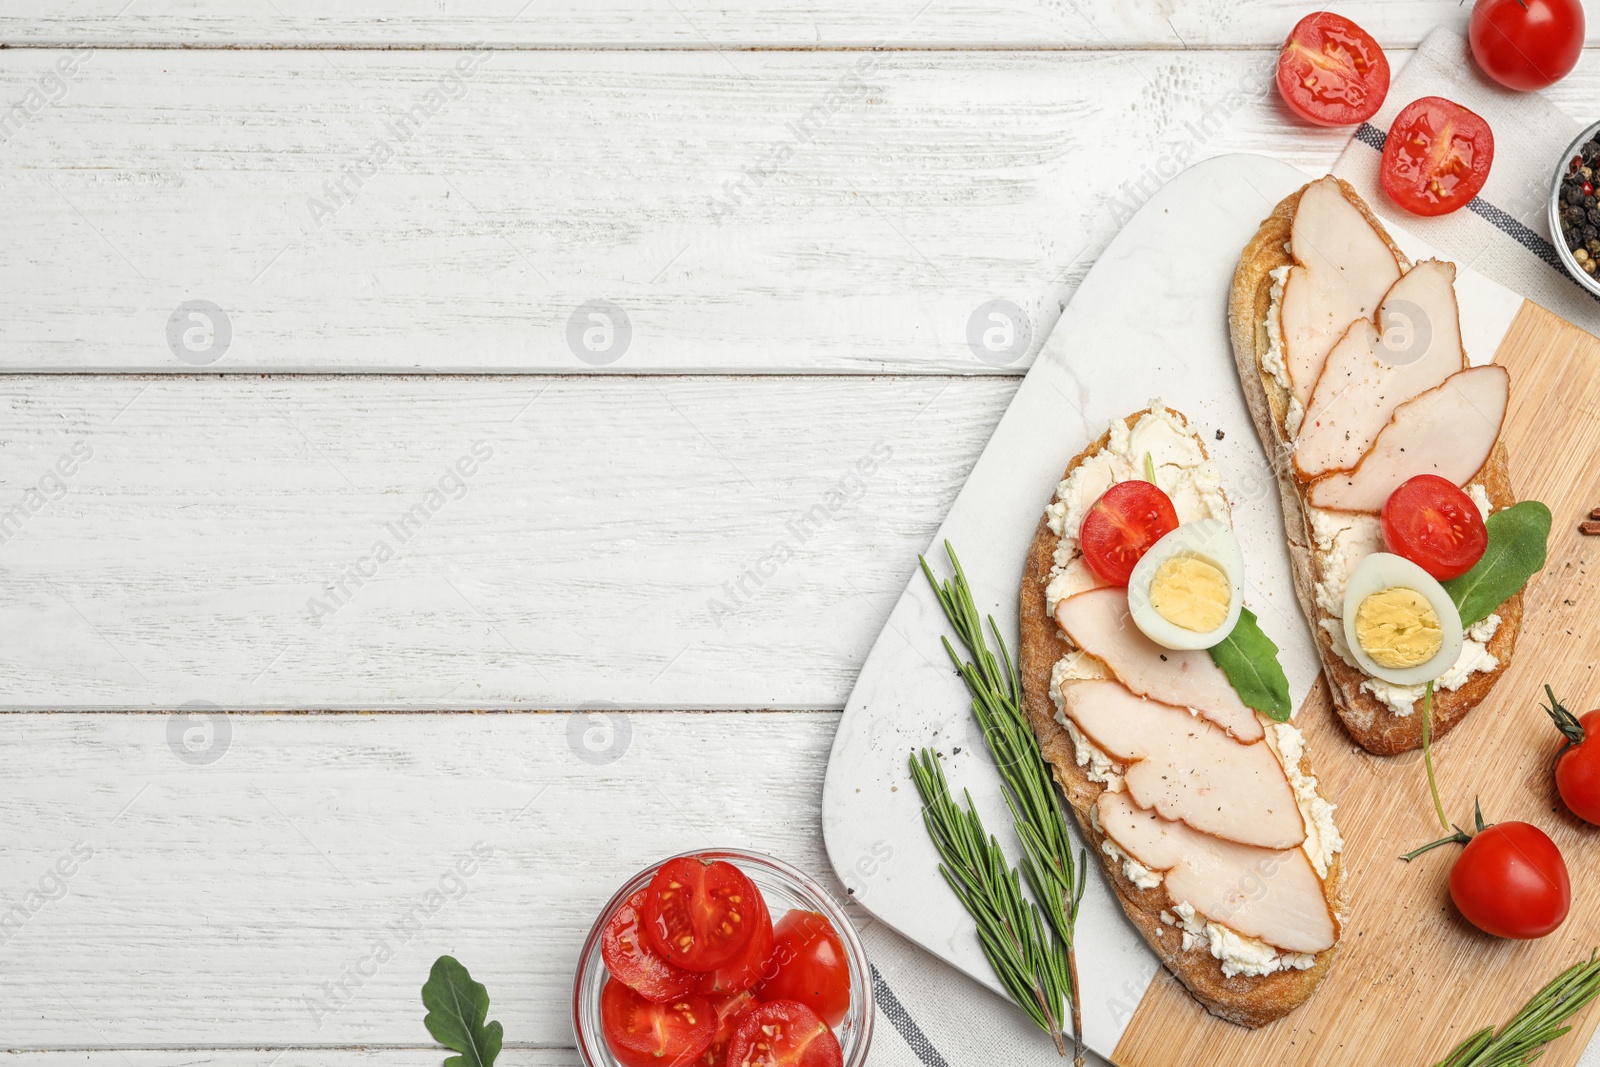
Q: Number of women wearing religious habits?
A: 0